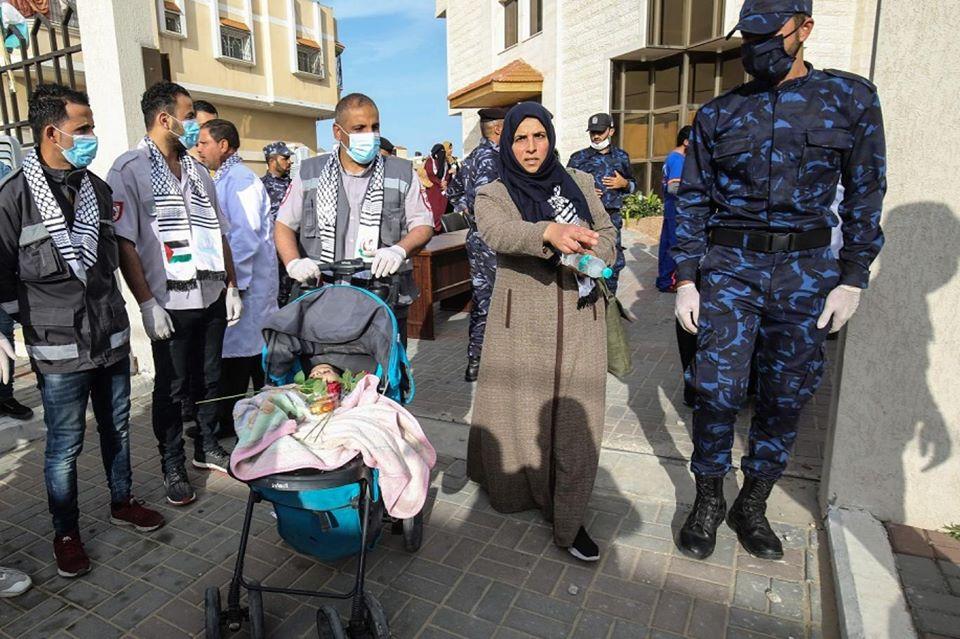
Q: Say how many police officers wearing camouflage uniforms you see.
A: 4